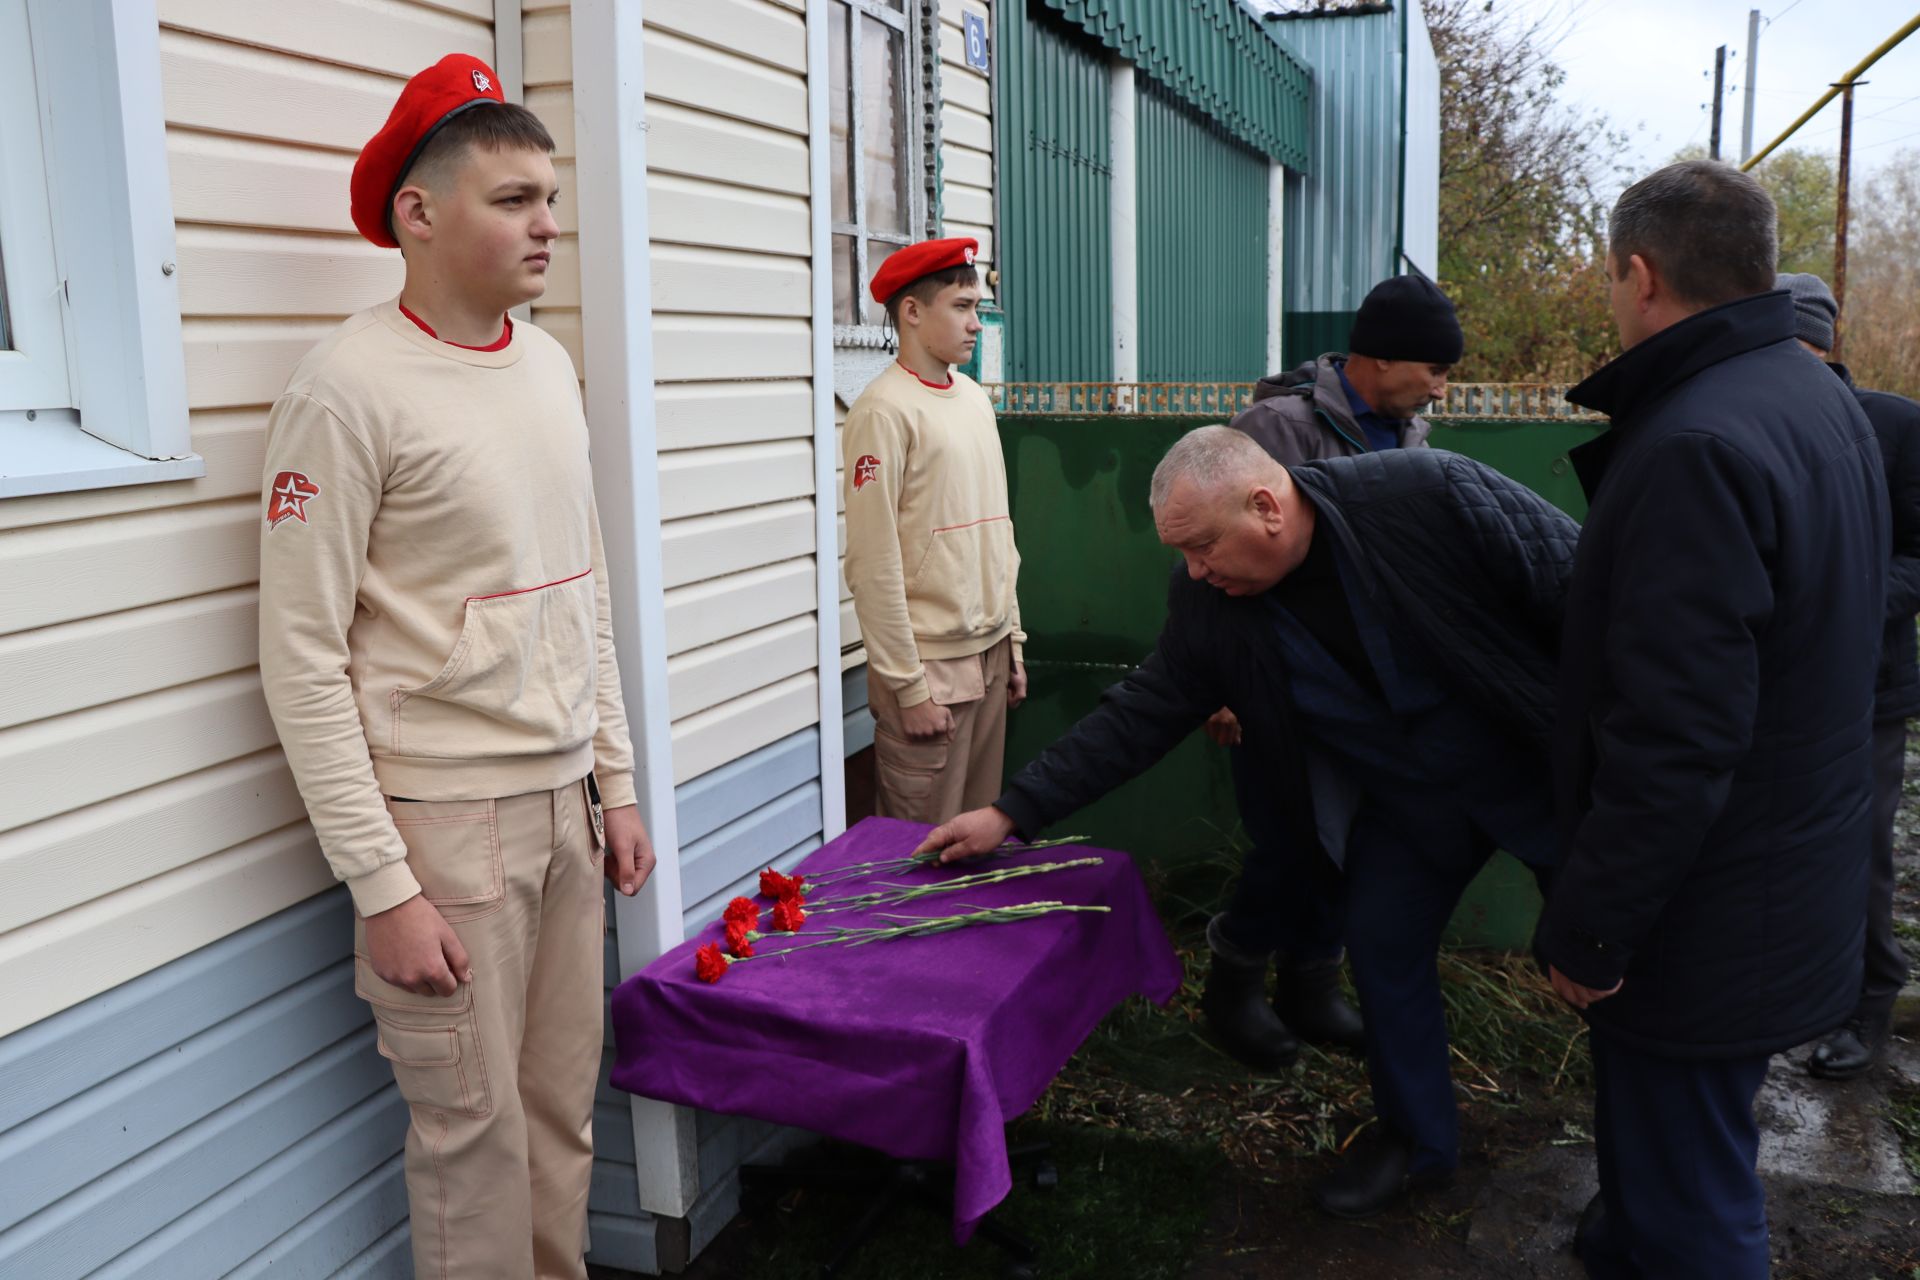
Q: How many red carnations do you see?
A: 6